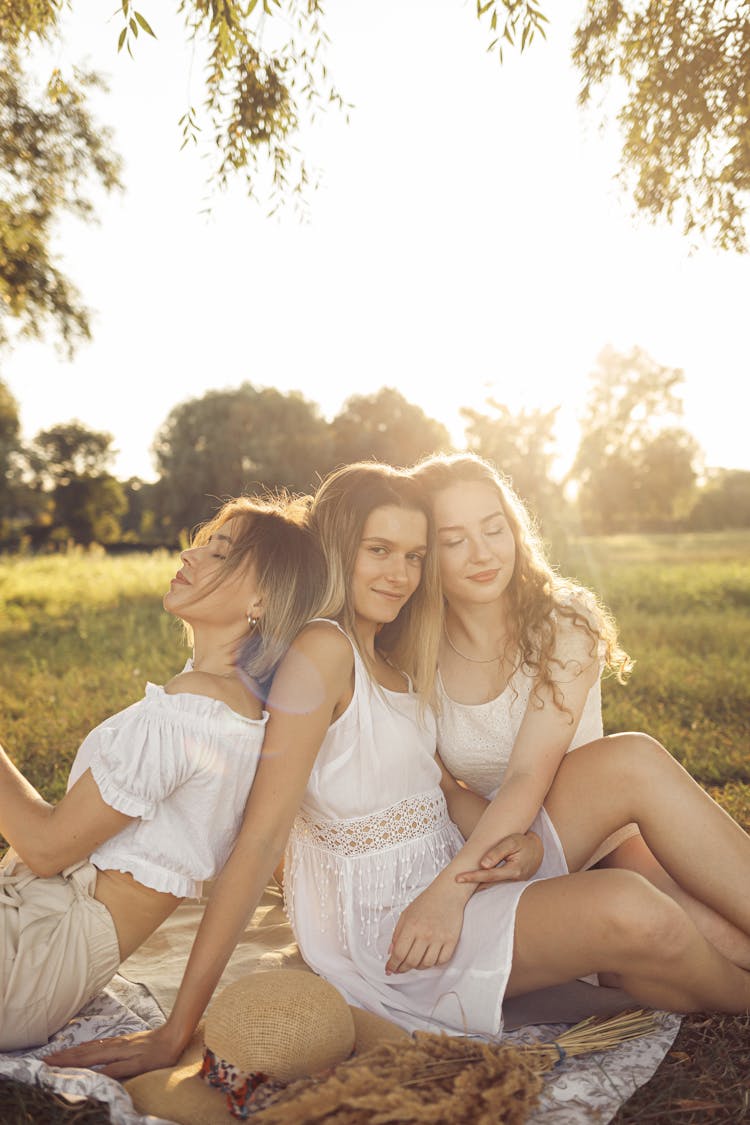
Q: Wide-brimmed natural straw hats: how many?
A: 1